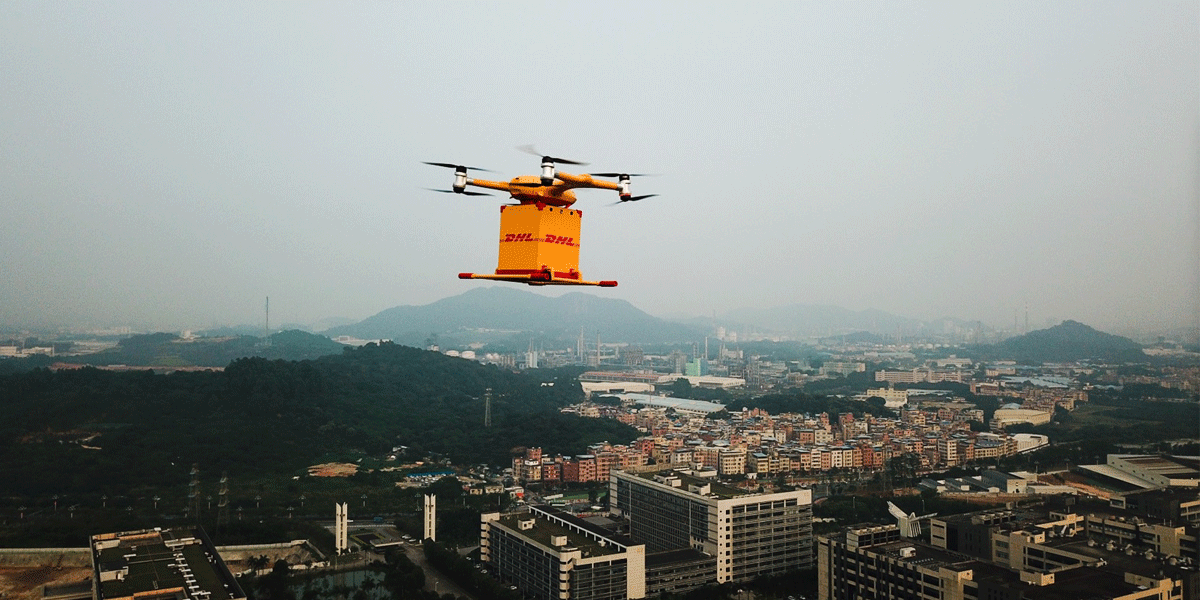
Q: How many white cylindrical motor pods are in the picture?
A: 3